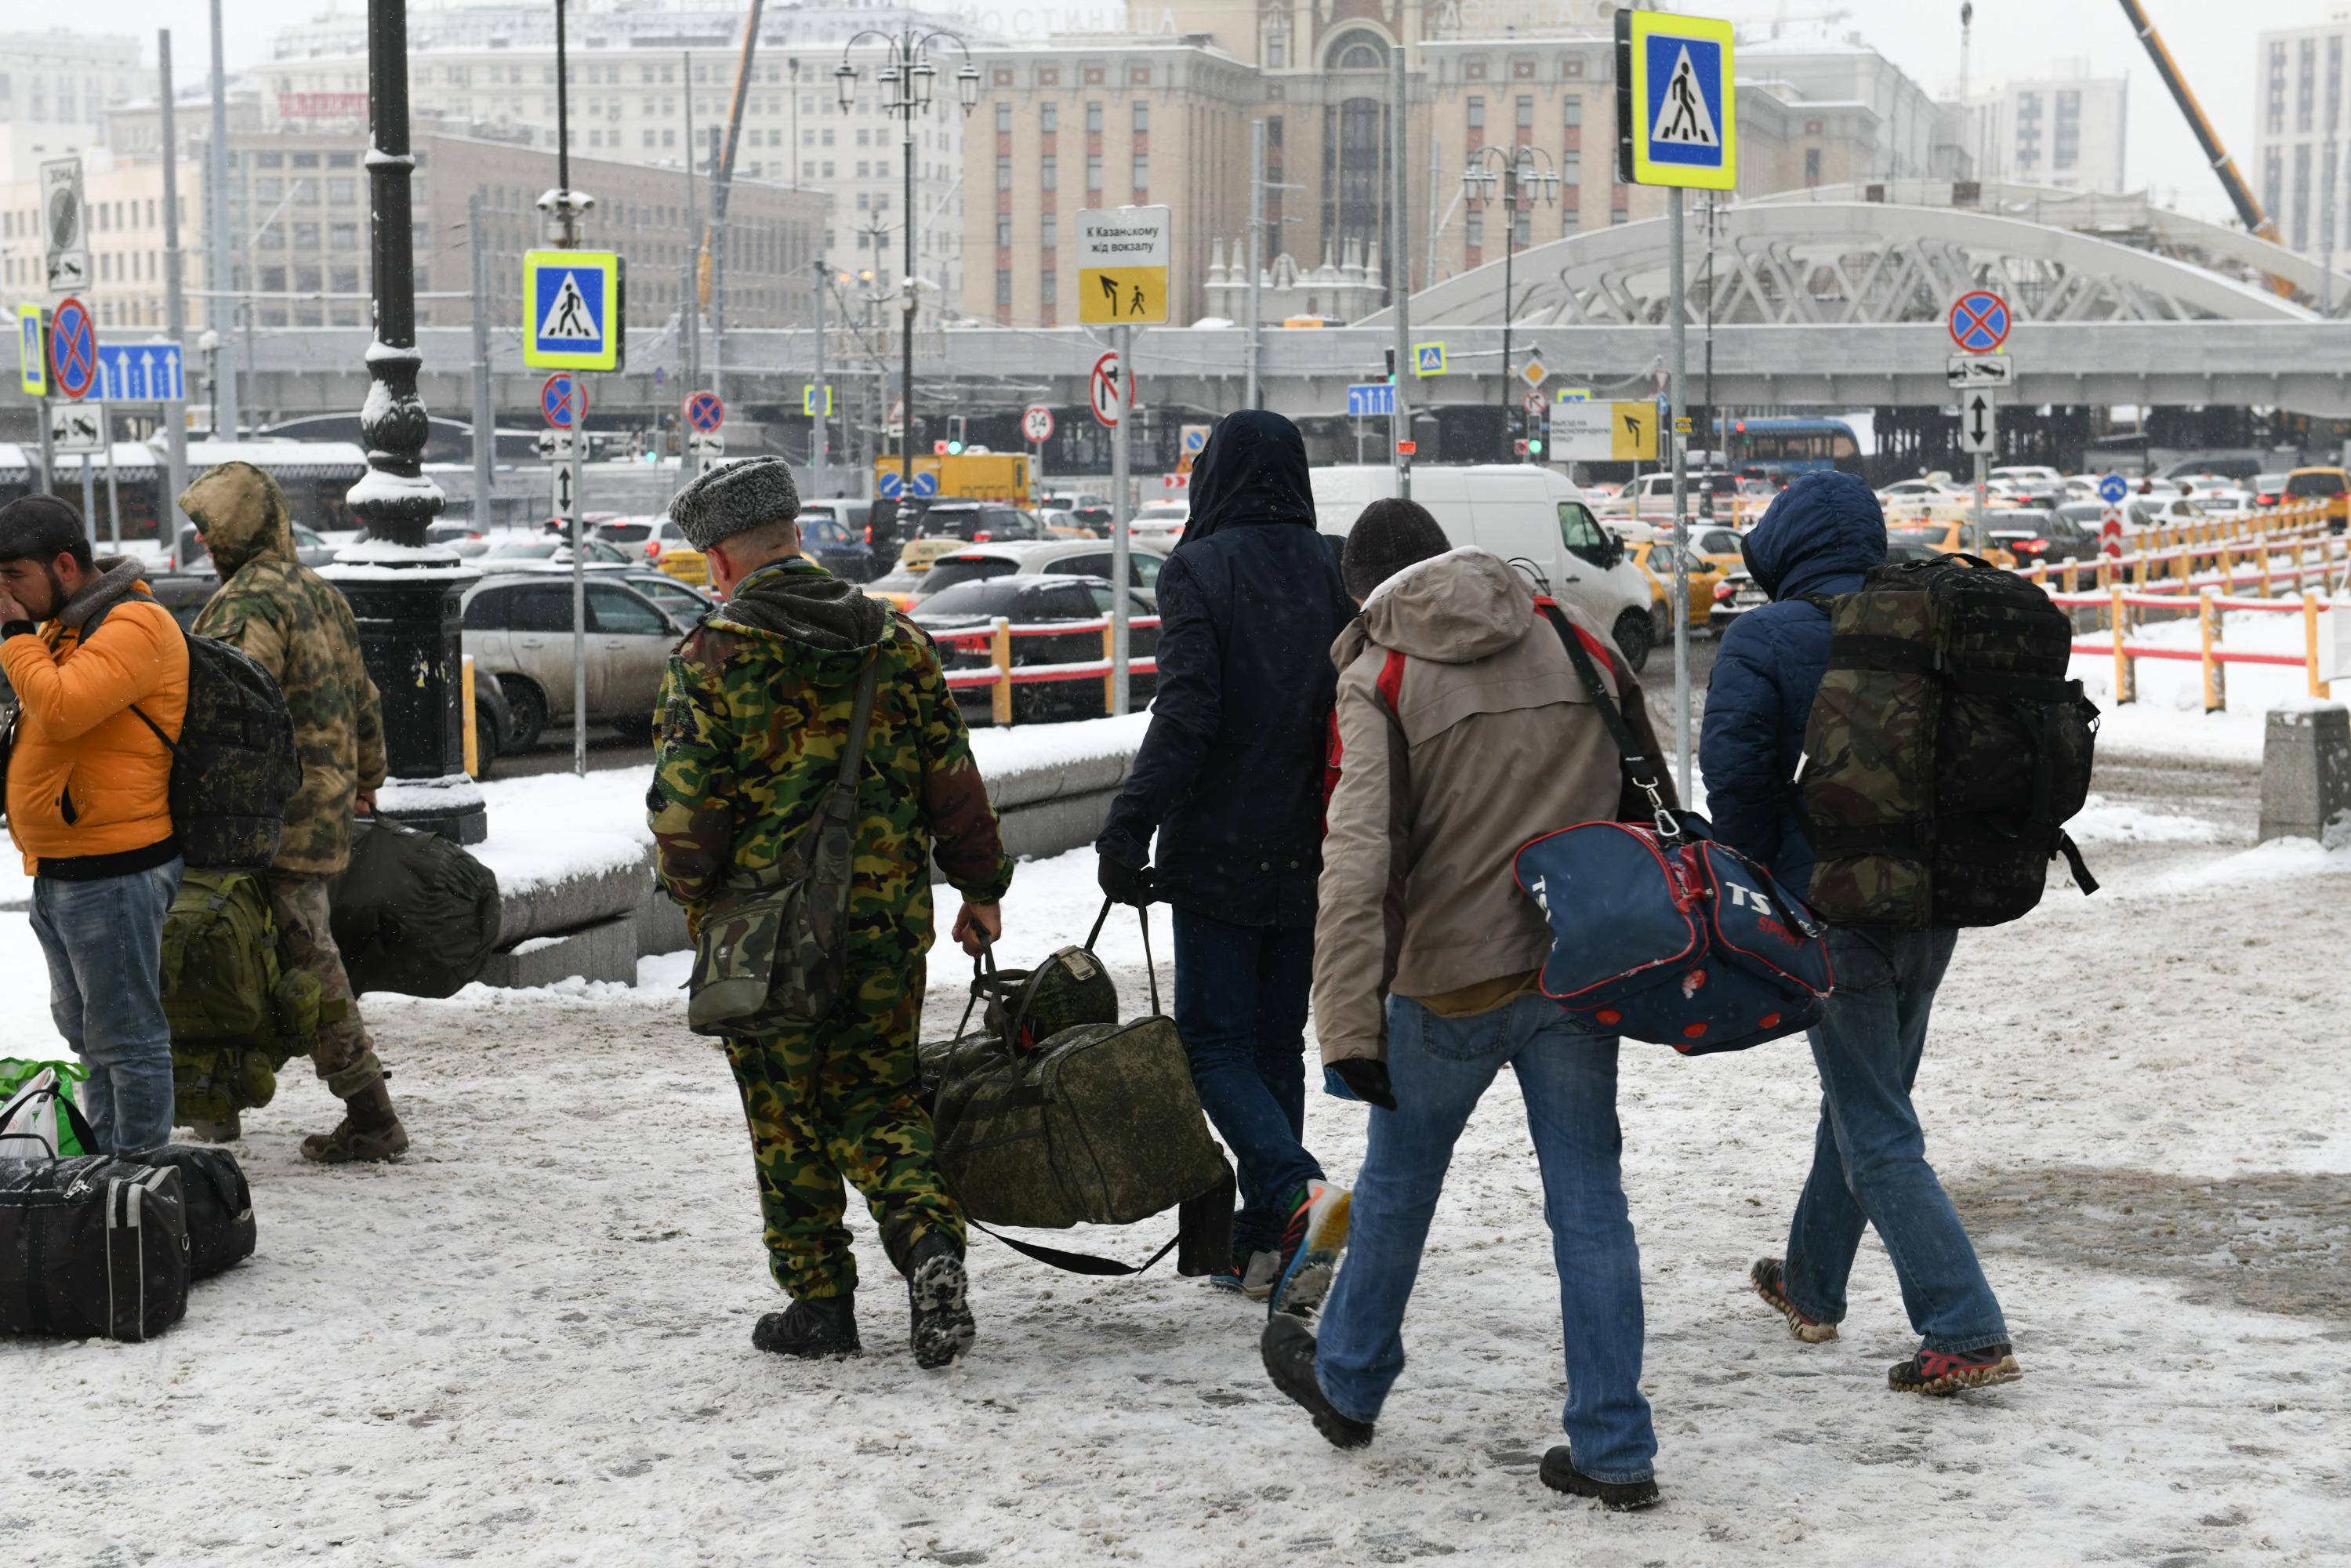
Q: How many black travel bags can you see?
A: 2